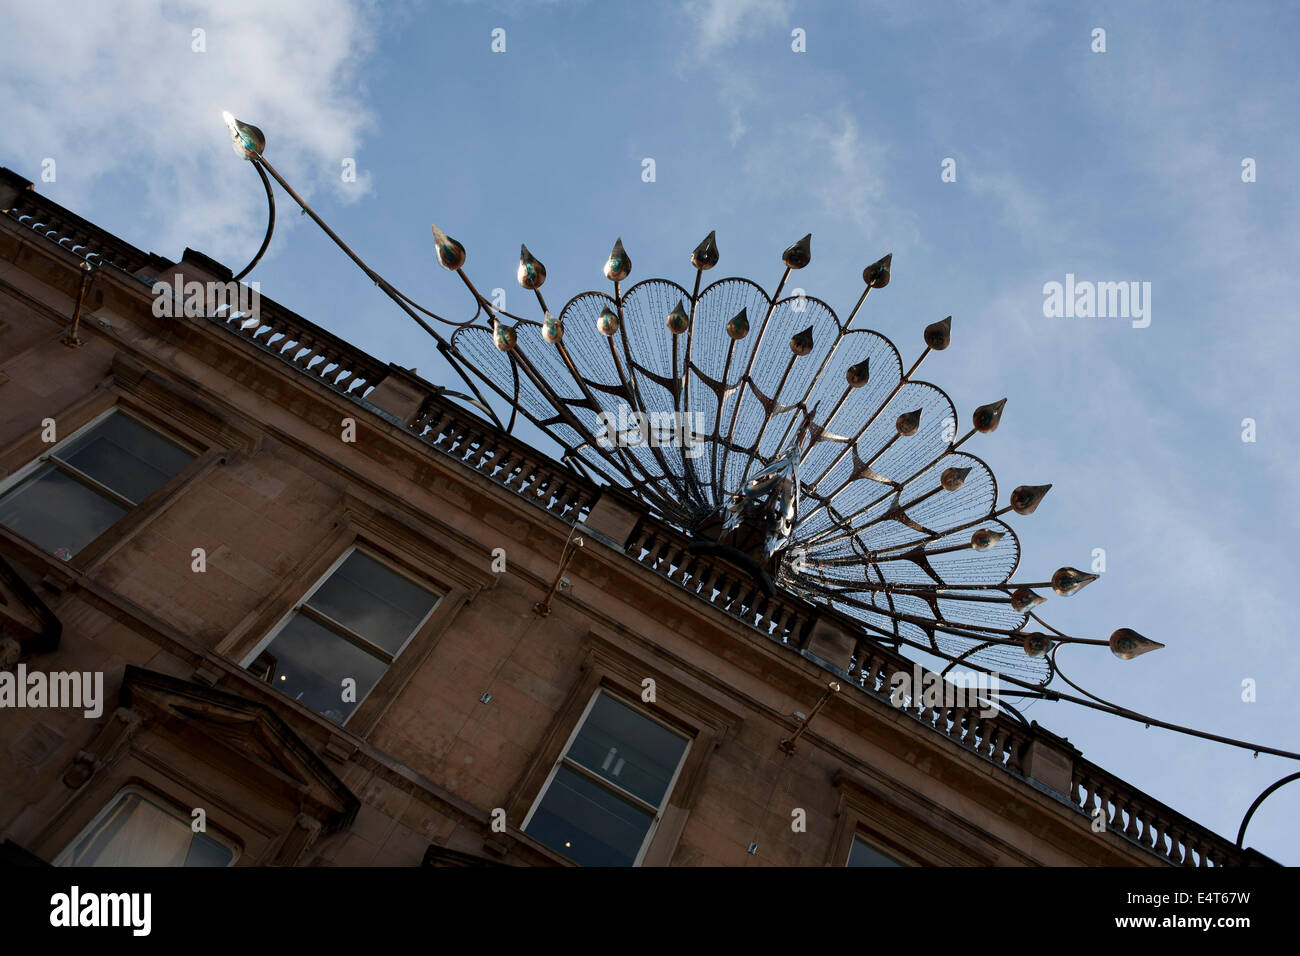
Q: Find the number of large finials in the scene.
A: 12